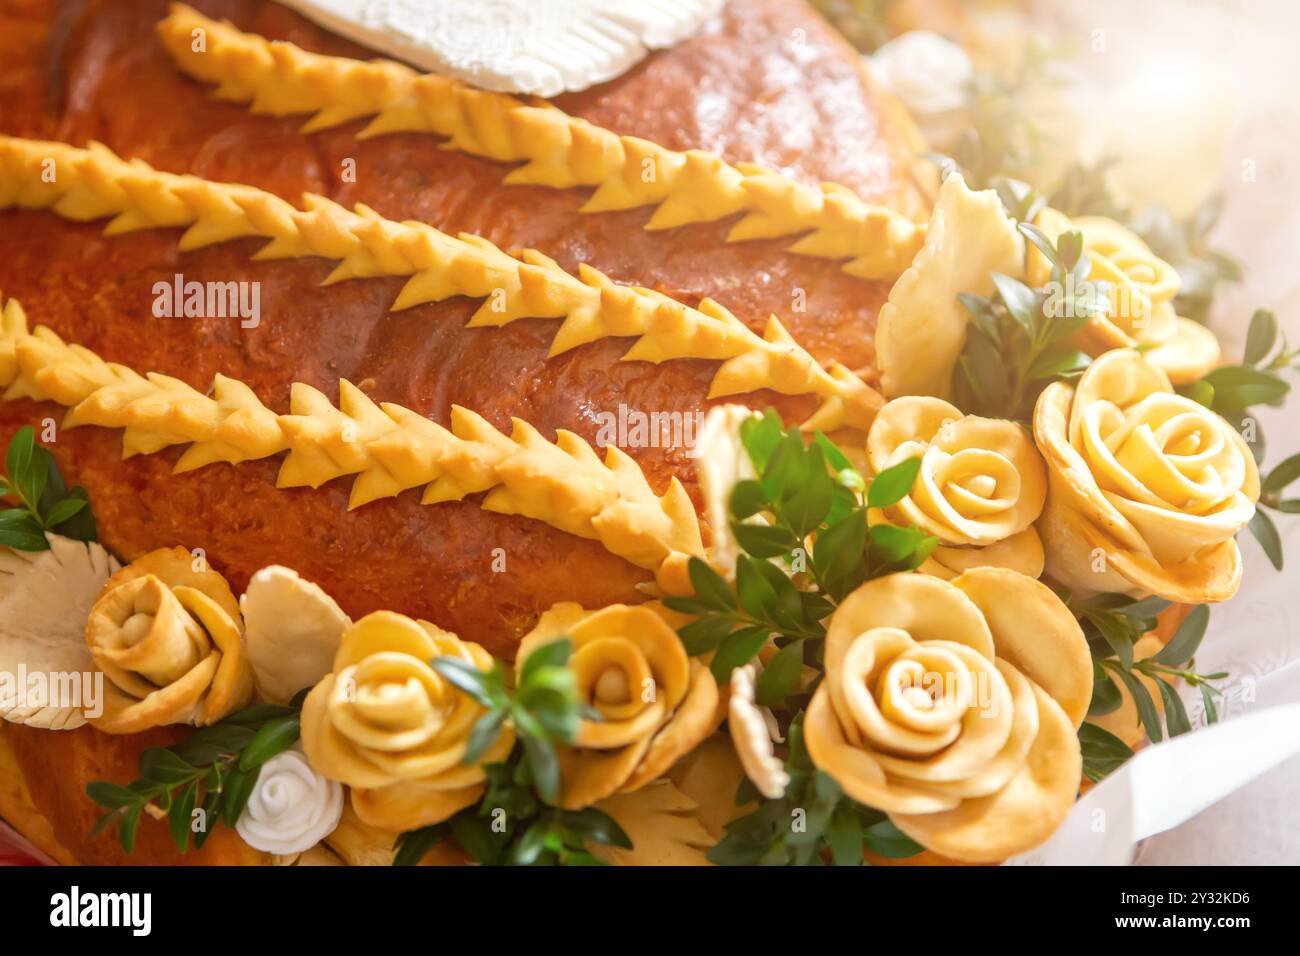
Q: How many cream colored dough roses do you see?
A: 7